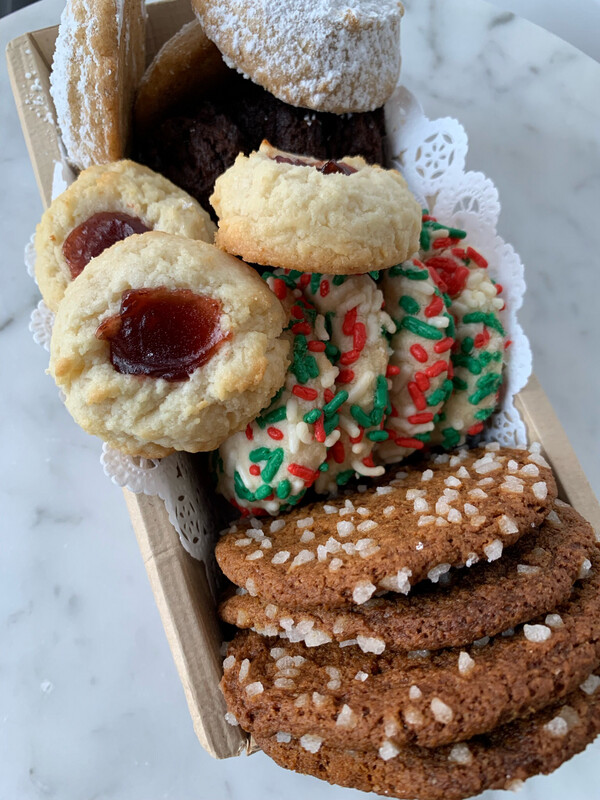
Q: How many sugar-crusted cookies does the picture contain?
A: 4